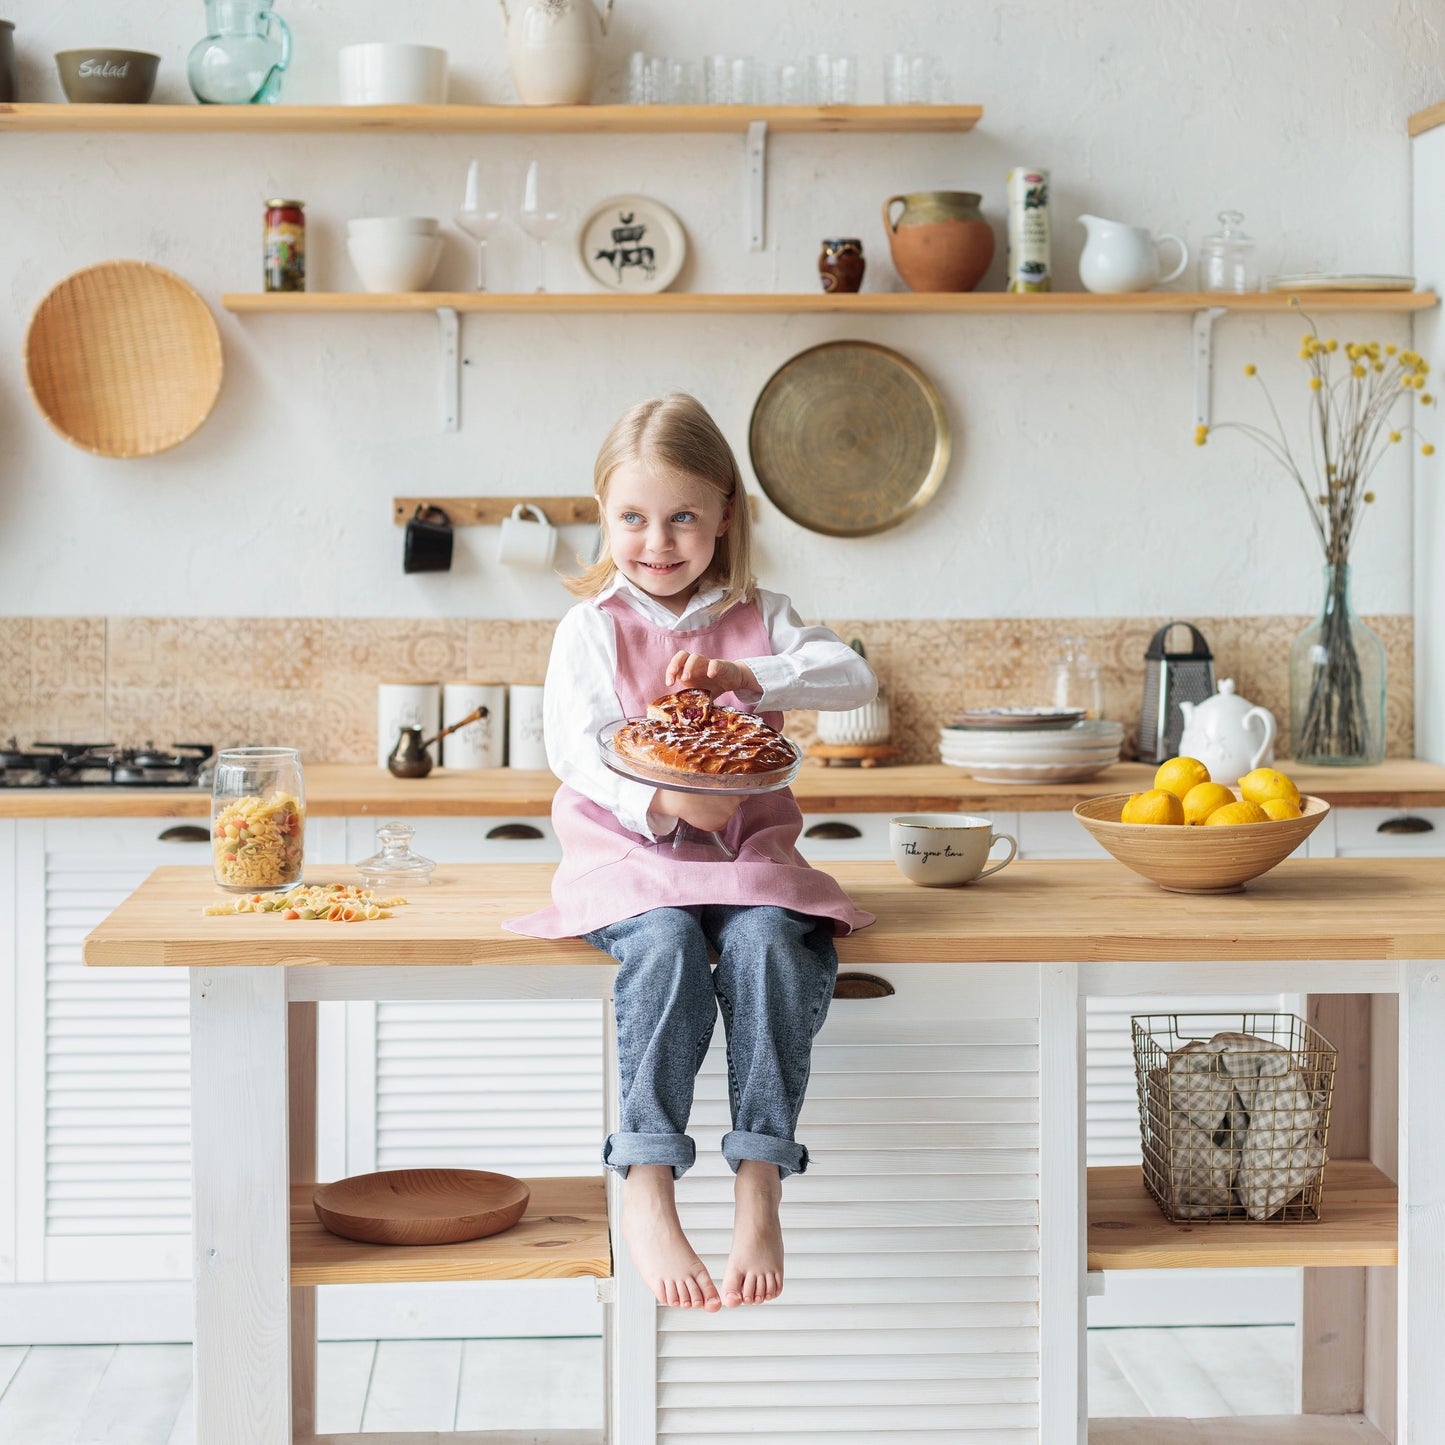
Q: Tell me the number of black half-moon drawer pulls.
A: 5